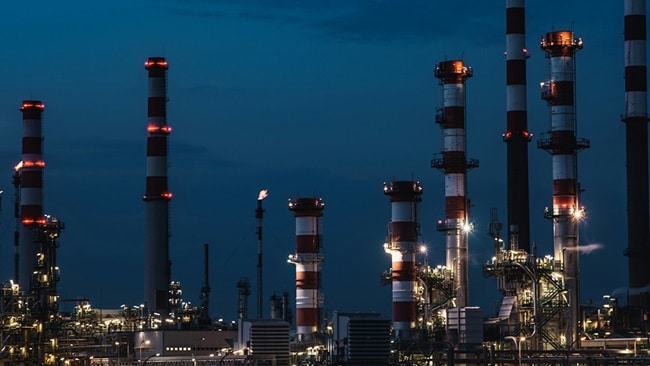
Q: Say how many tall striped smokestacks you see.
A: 8